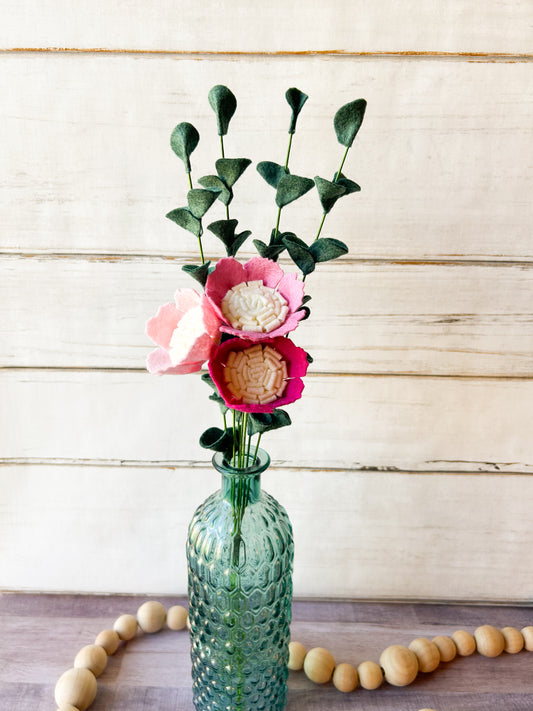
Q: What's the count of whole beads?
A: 15